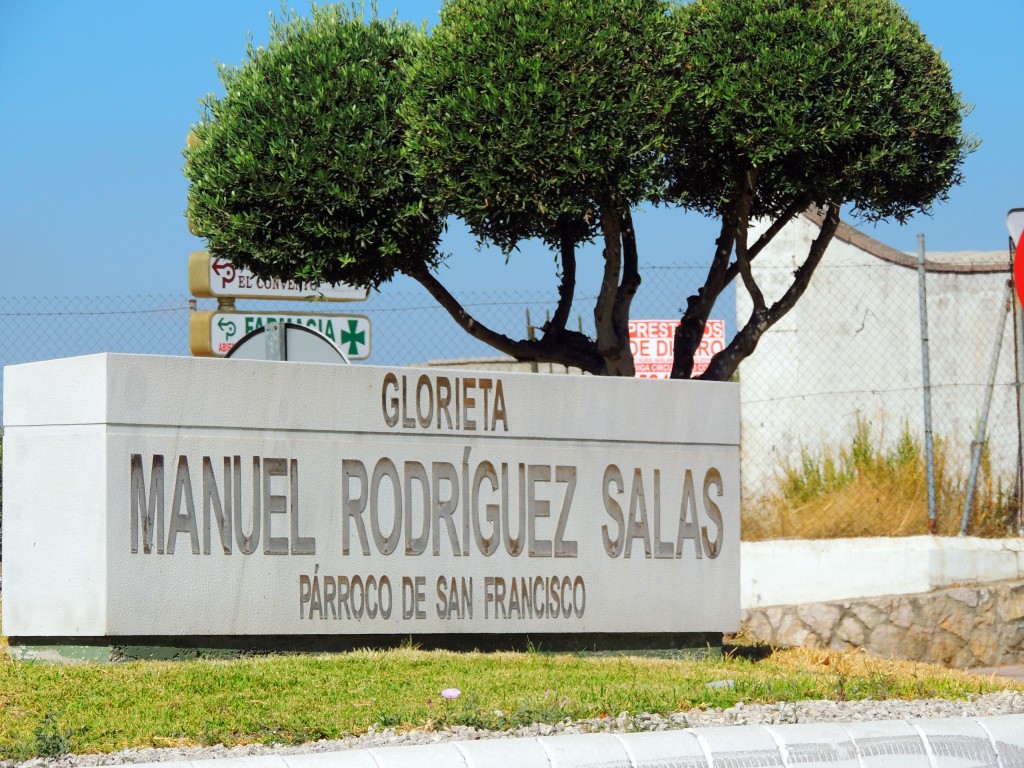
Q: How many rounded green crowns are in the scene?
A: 3